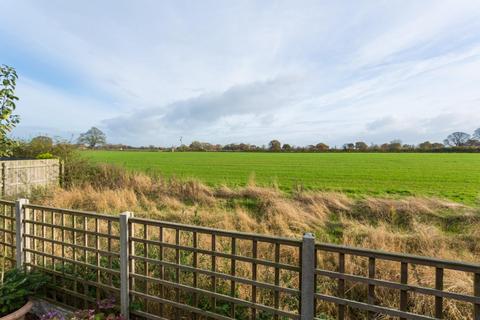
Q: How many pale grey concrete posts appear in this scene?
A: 3